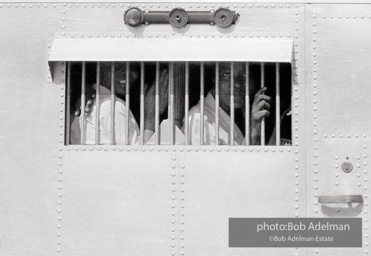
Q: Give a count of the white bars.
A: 15